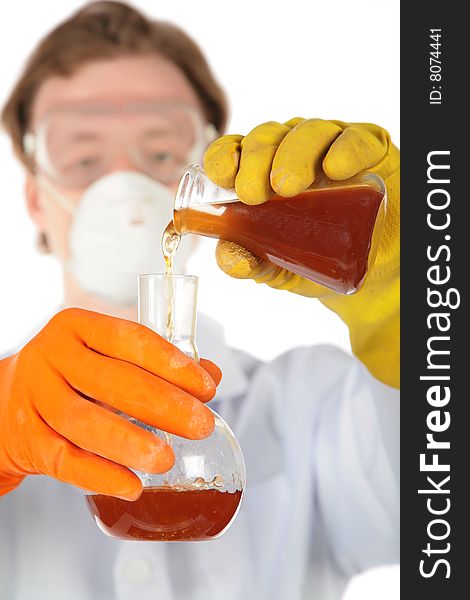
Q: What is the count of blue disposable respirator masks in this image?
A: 0